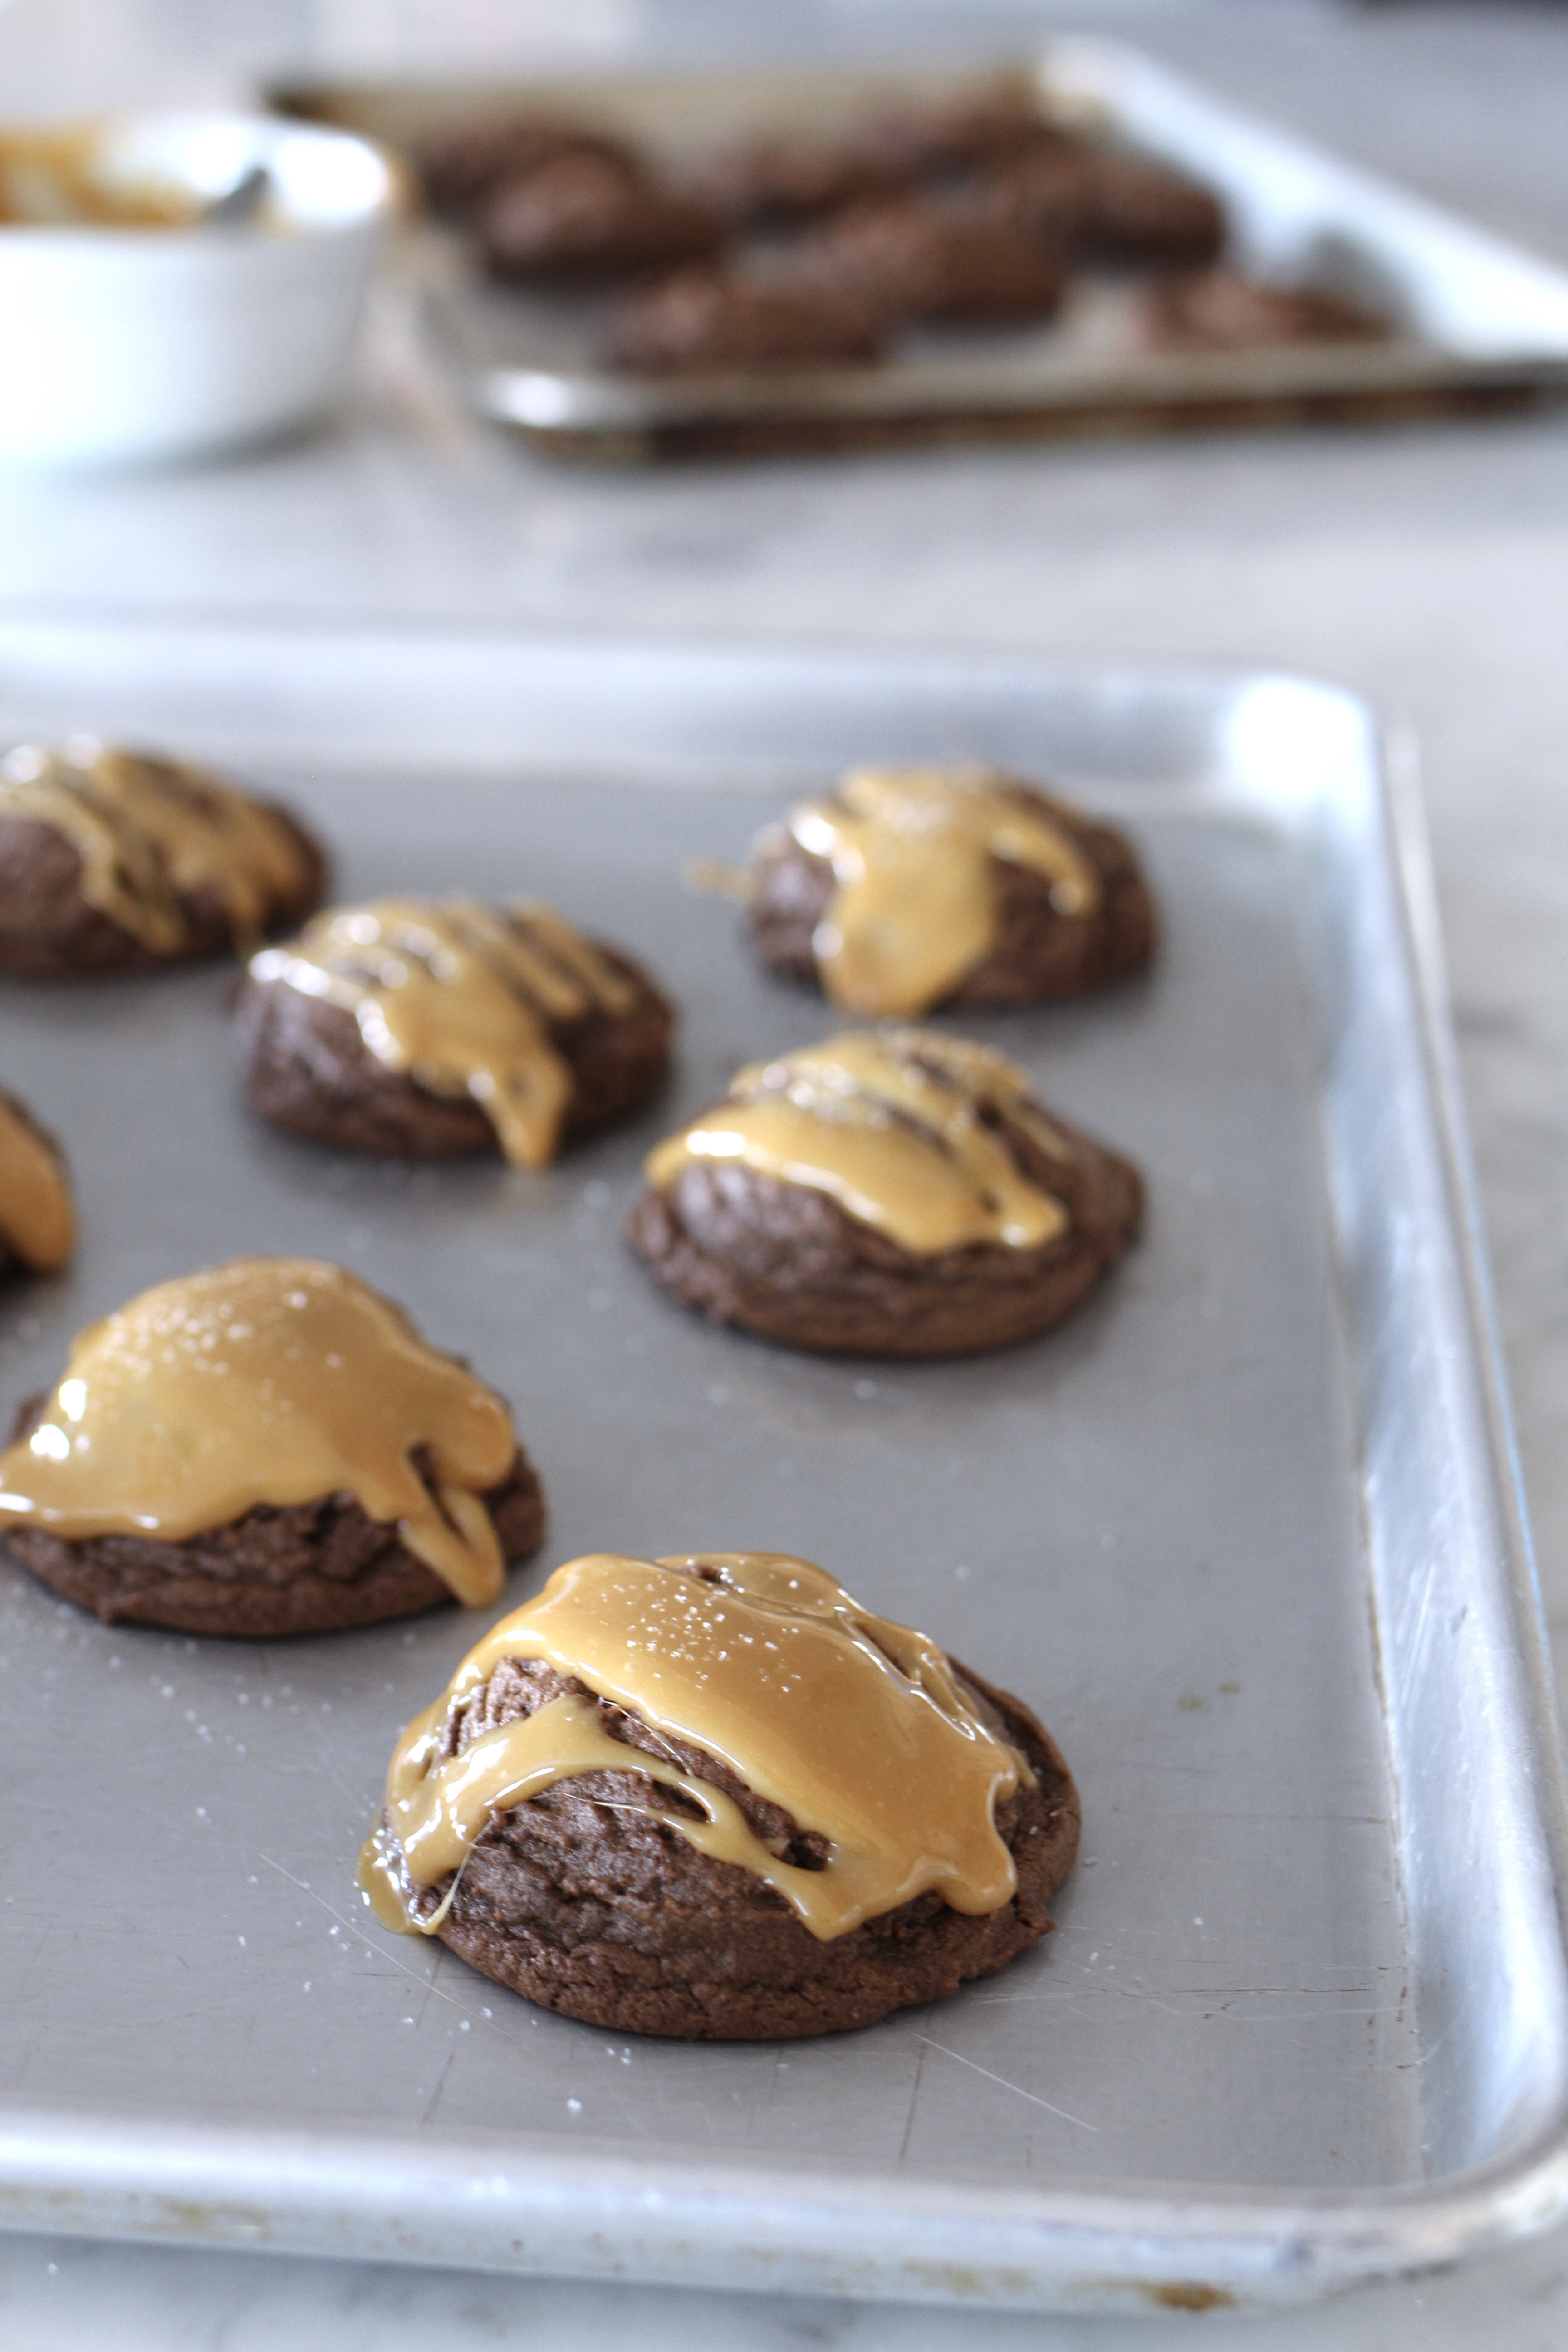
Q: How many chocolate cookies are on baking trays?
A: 15